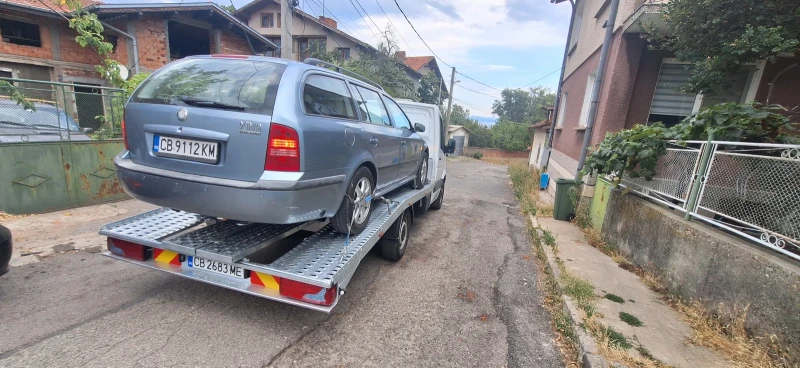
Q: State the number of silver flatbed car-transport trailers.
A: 1